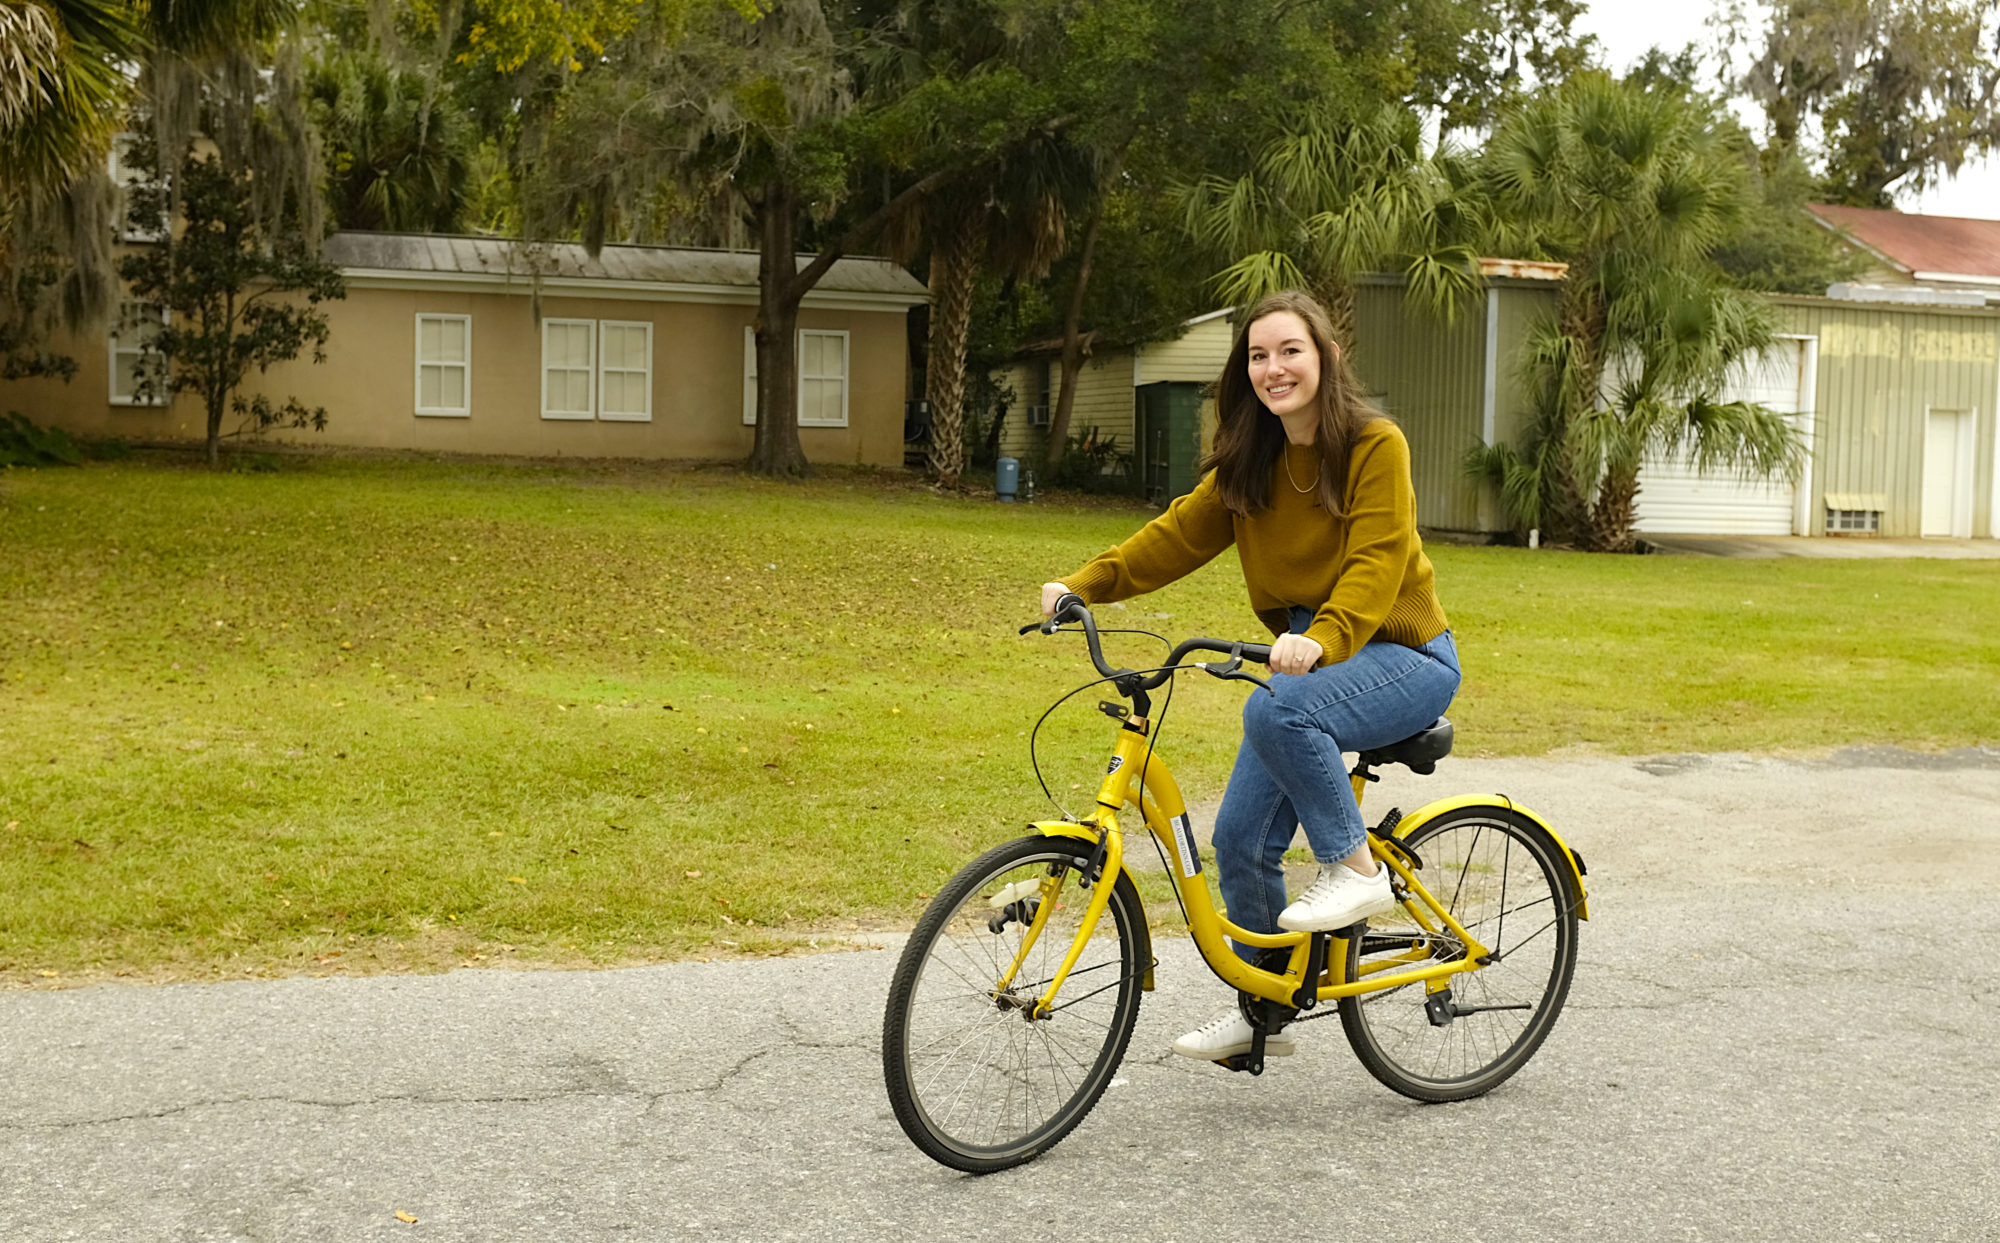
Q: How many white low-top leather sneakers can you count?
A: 2